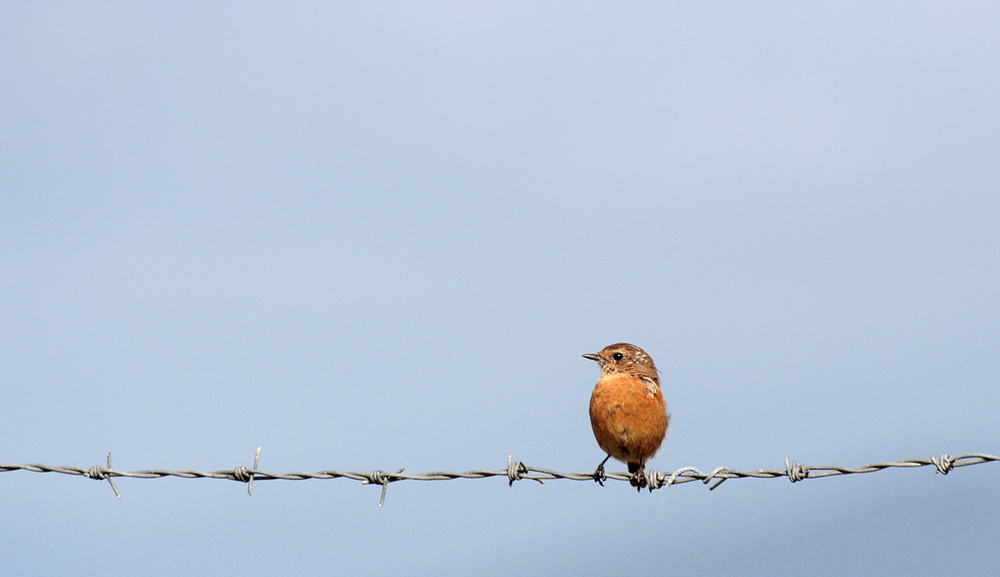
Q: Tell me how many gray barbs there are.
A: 7